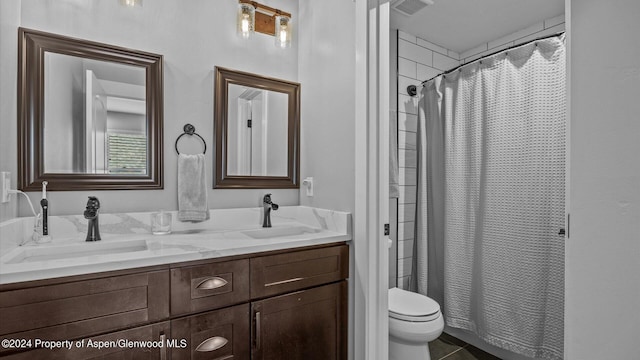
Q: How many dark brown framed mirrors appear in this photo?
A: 2